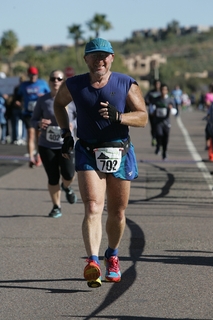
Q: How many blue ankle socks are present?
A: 2